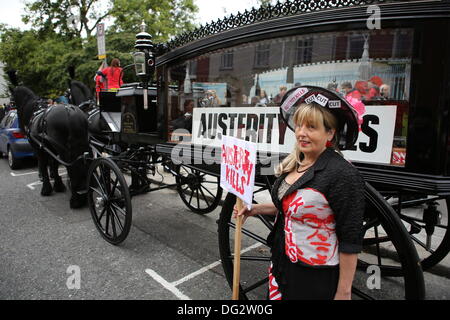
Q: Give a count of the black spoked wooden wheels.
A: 4